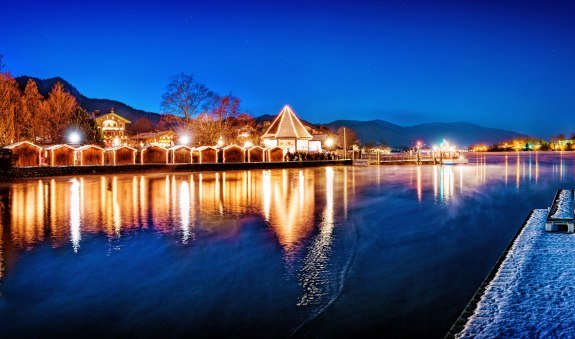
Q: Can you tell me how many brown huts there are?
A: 10